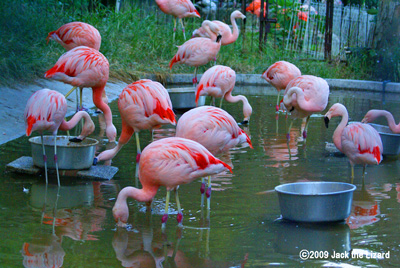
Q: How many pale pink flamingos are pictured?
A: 14